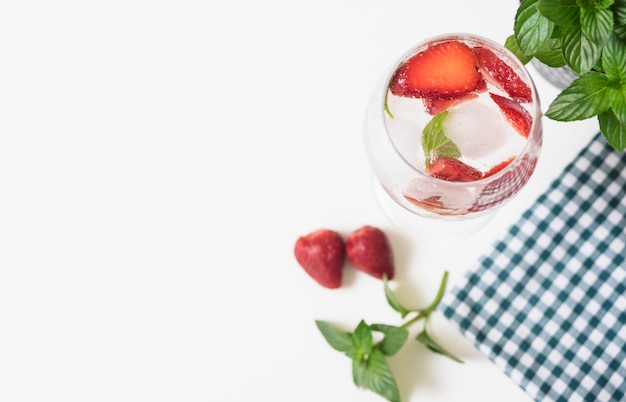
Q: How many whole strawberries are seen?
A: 2